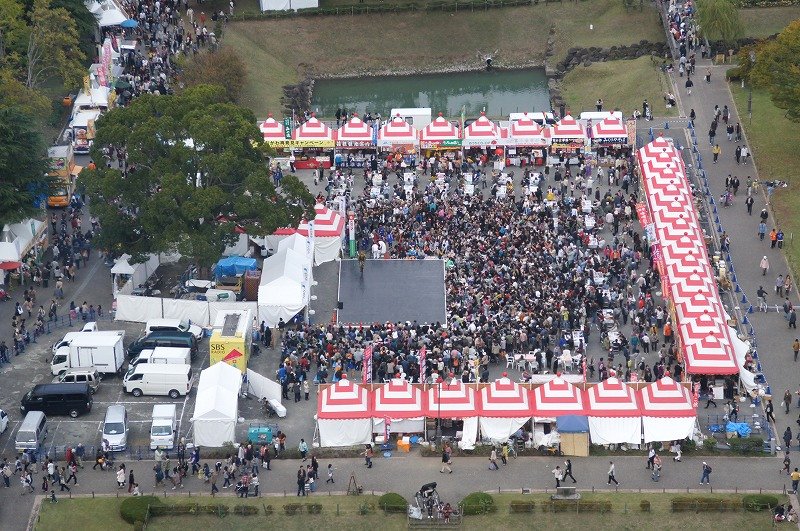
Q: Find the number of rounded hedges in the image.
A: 4